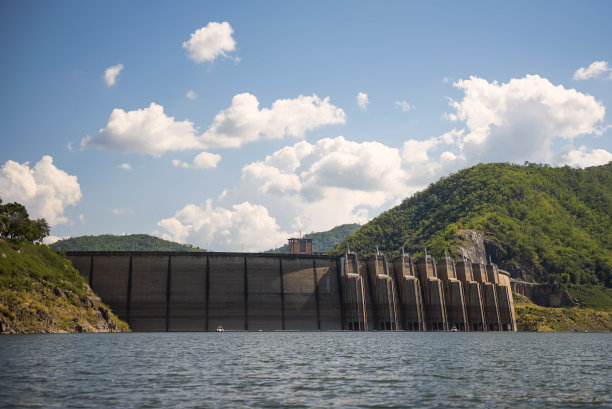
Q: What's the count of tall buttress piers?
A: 8